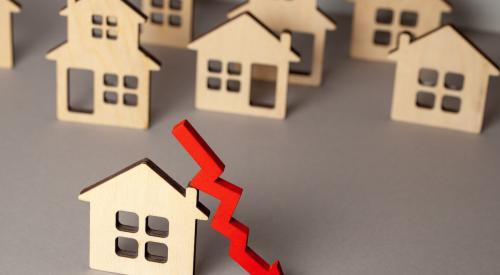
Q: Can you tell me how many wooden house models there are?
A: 8